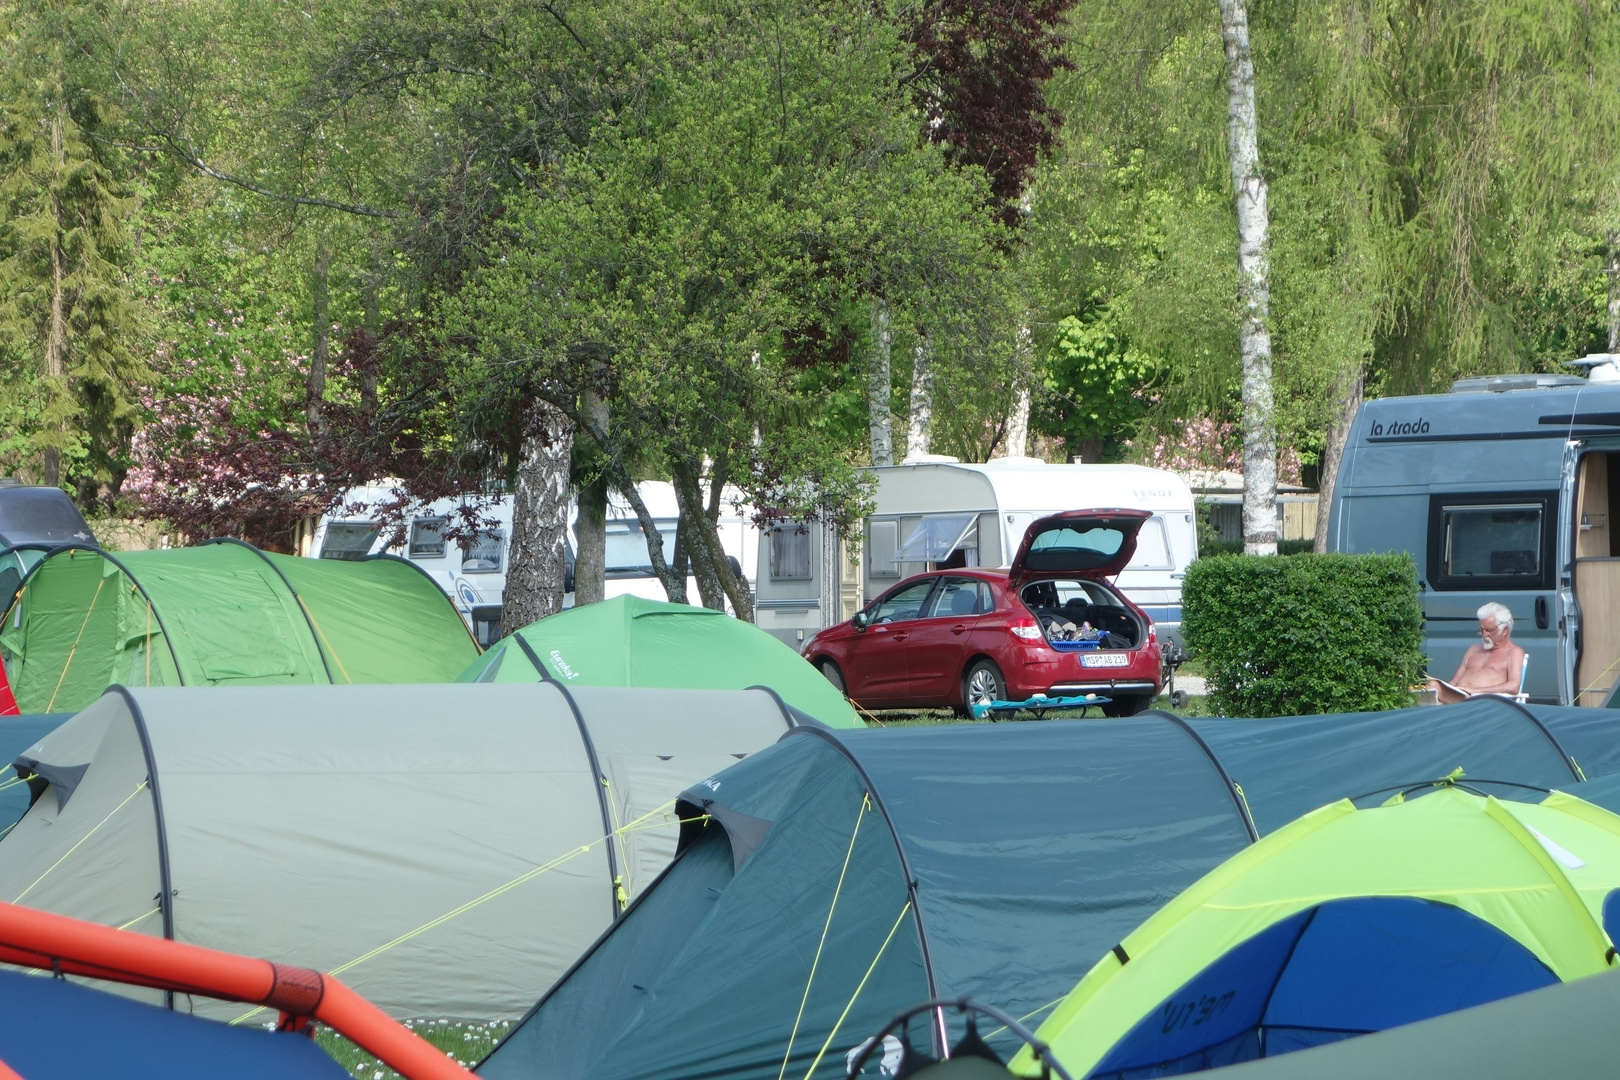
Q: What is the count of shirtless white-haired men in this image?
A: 1